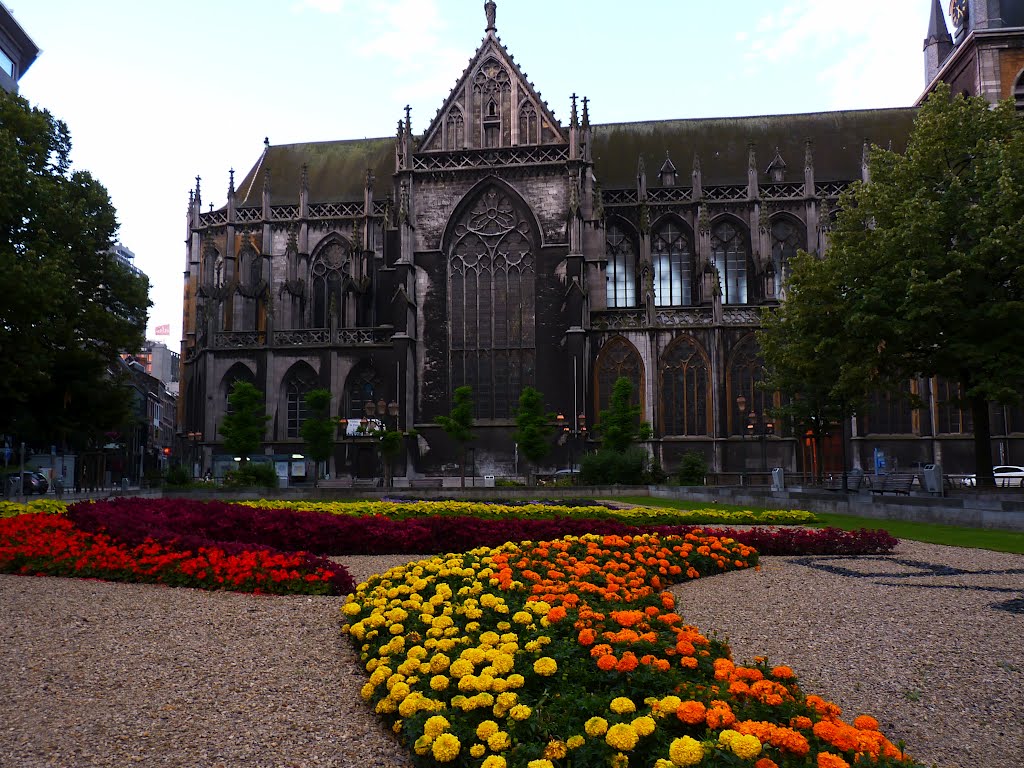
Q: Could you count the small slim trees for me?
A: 6